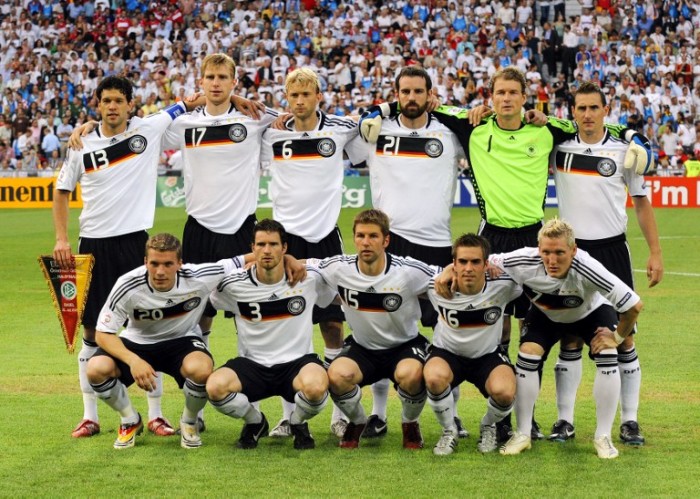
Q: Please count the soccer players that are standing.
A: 6